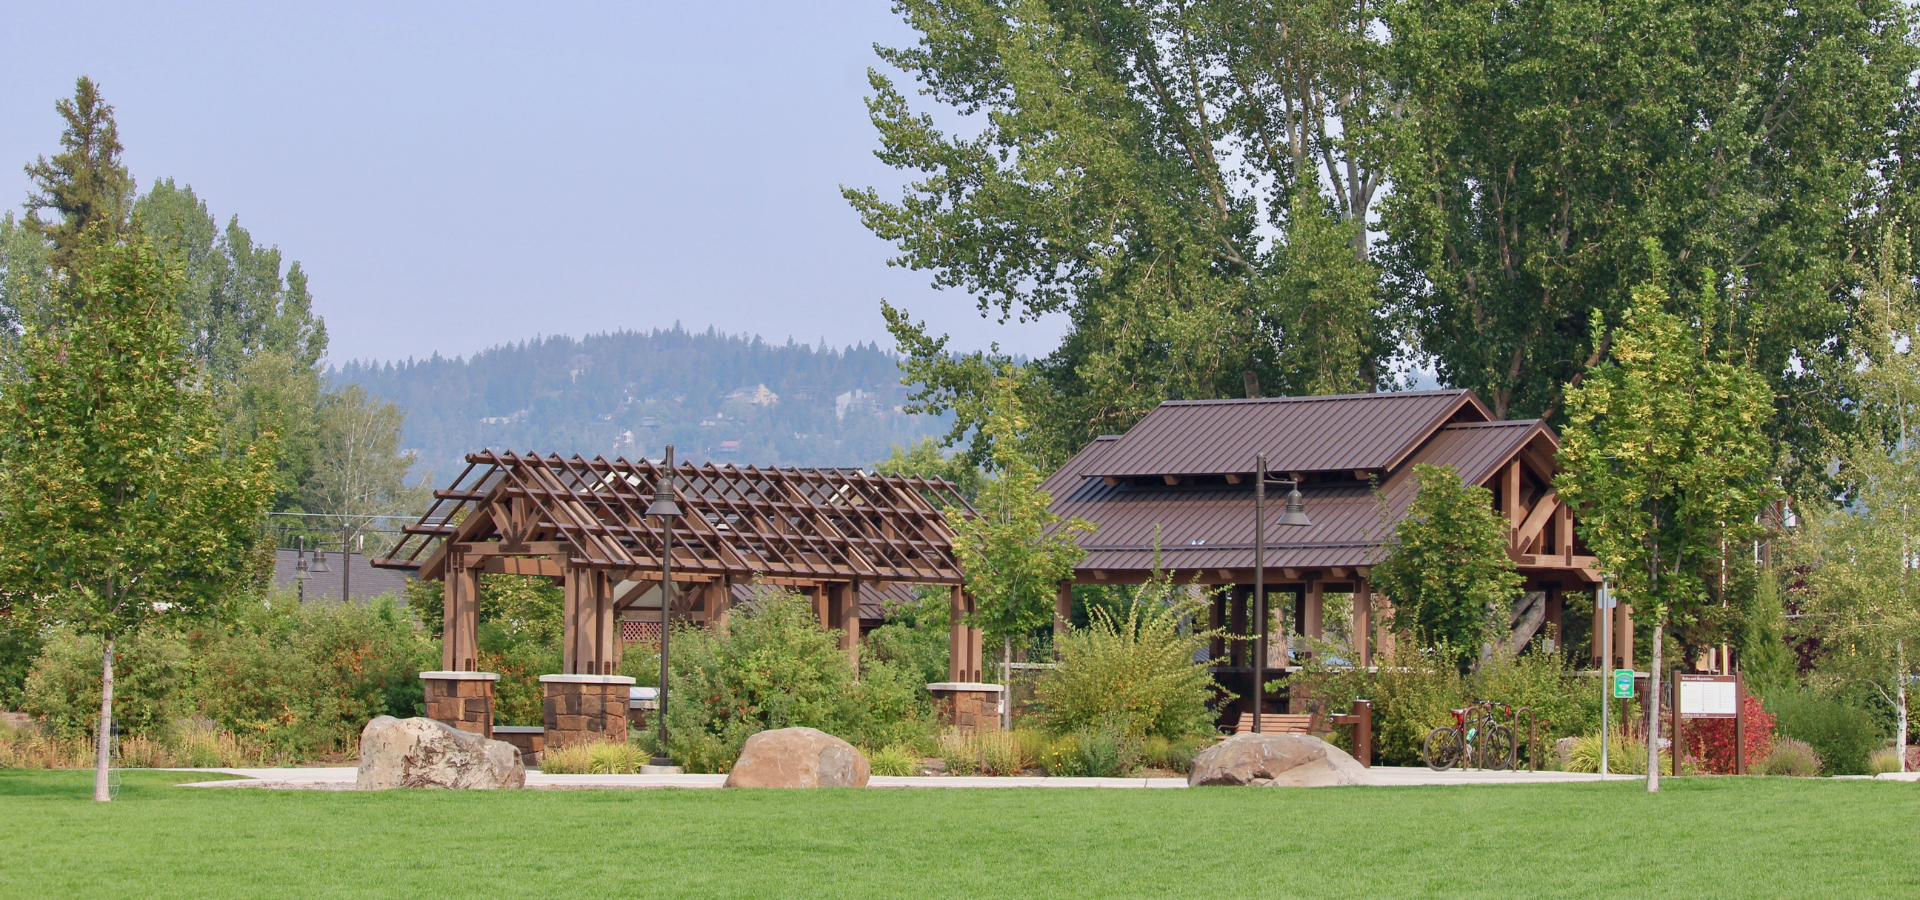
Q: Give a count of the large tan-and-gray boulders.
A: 3